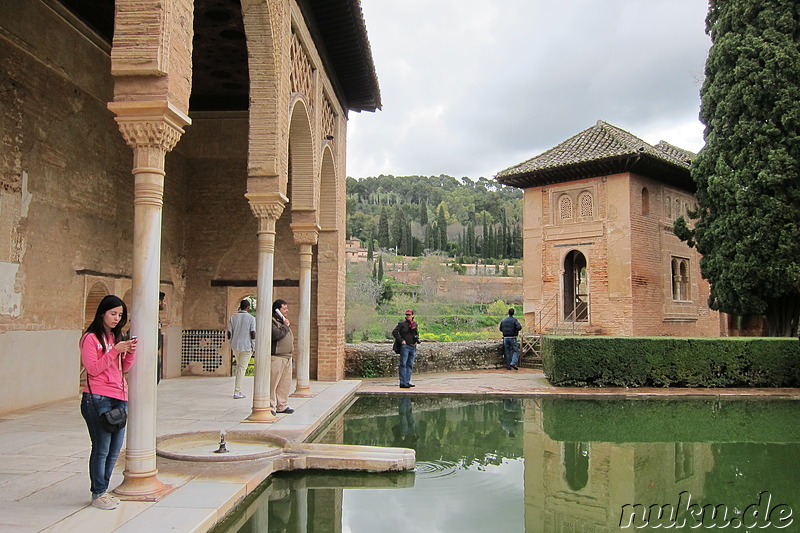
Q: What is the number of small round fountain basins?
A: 1